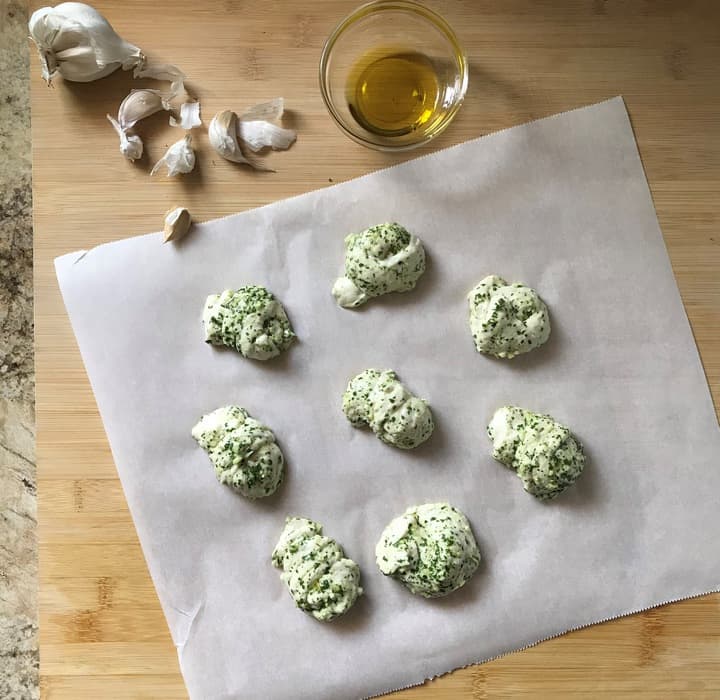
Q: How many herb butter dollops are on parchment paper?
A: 8